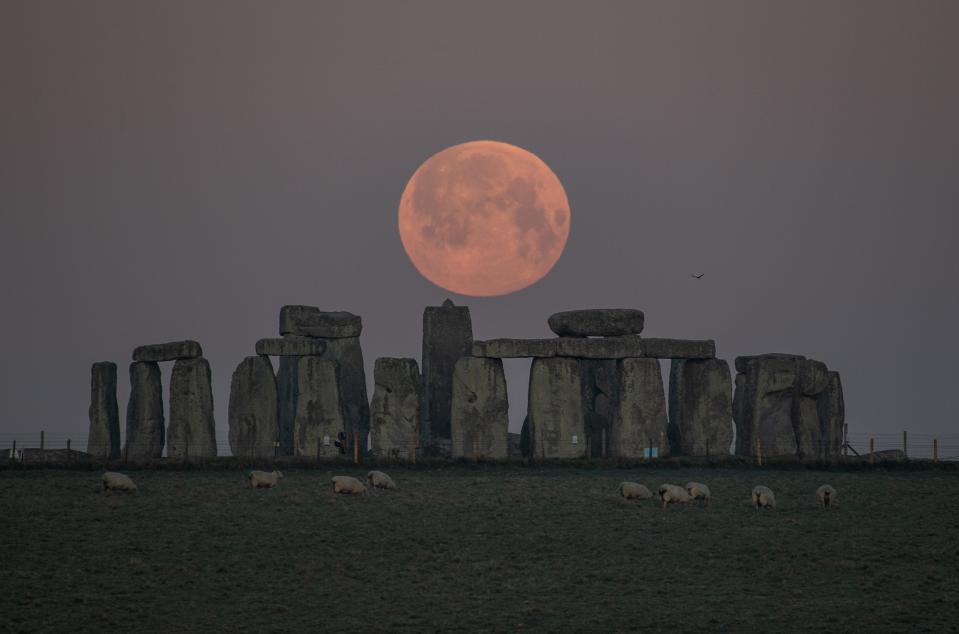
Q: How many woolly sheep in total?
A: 9